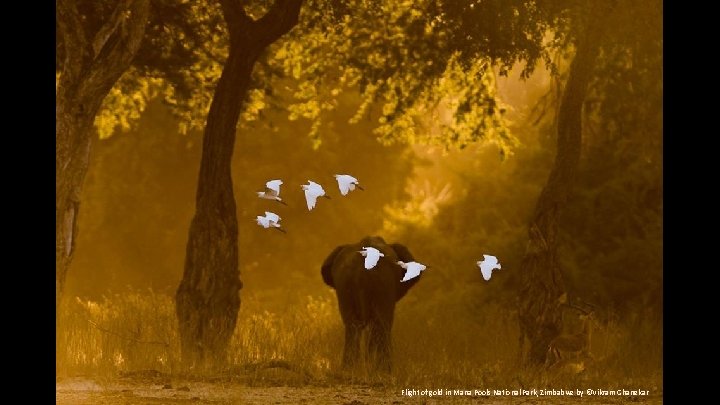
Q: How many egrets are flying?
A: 7